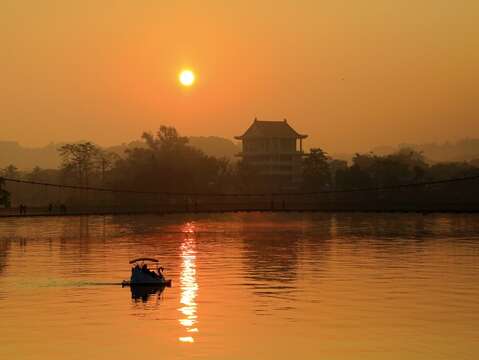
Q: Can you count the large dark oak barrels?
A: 0